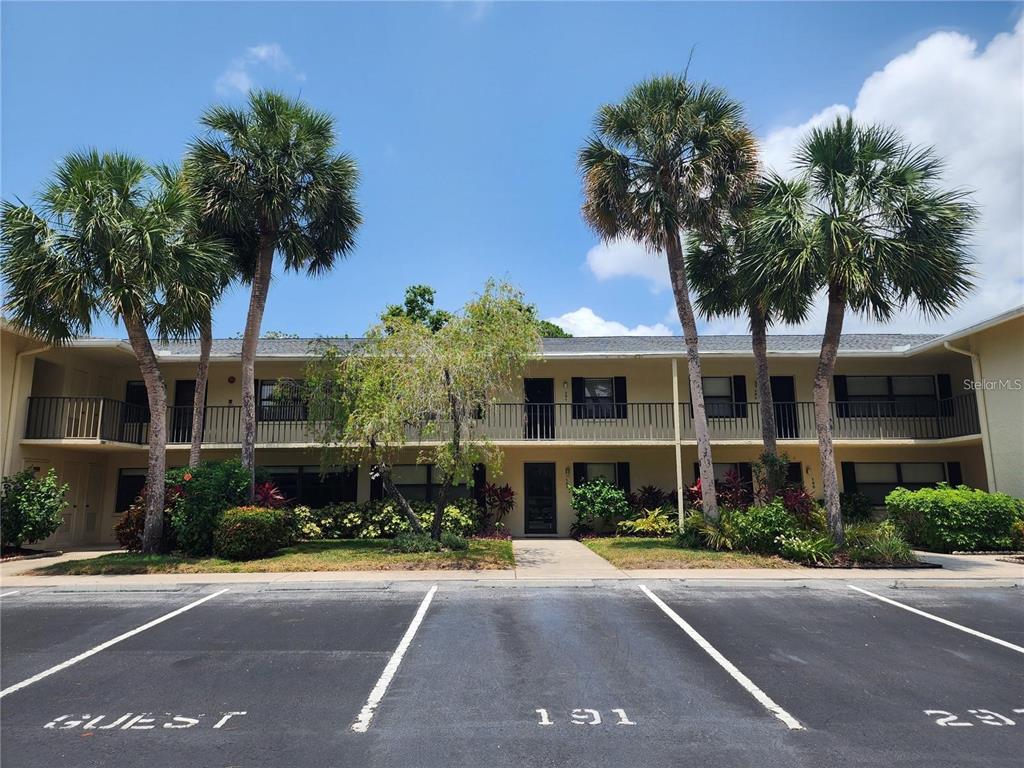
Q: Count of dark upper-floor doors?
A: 3